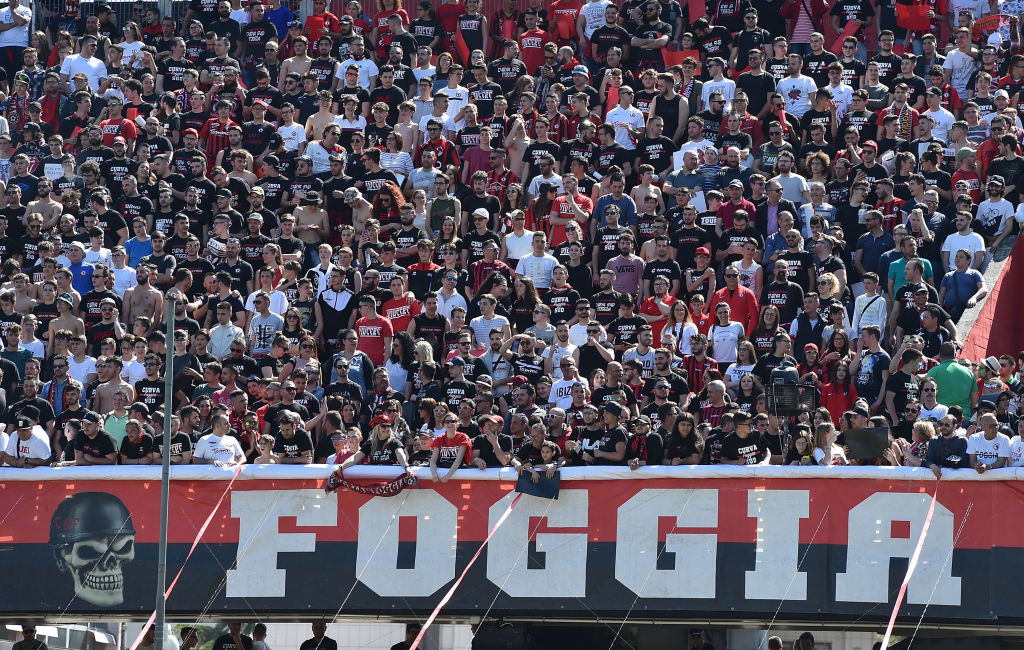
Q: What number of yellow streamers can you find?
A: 0